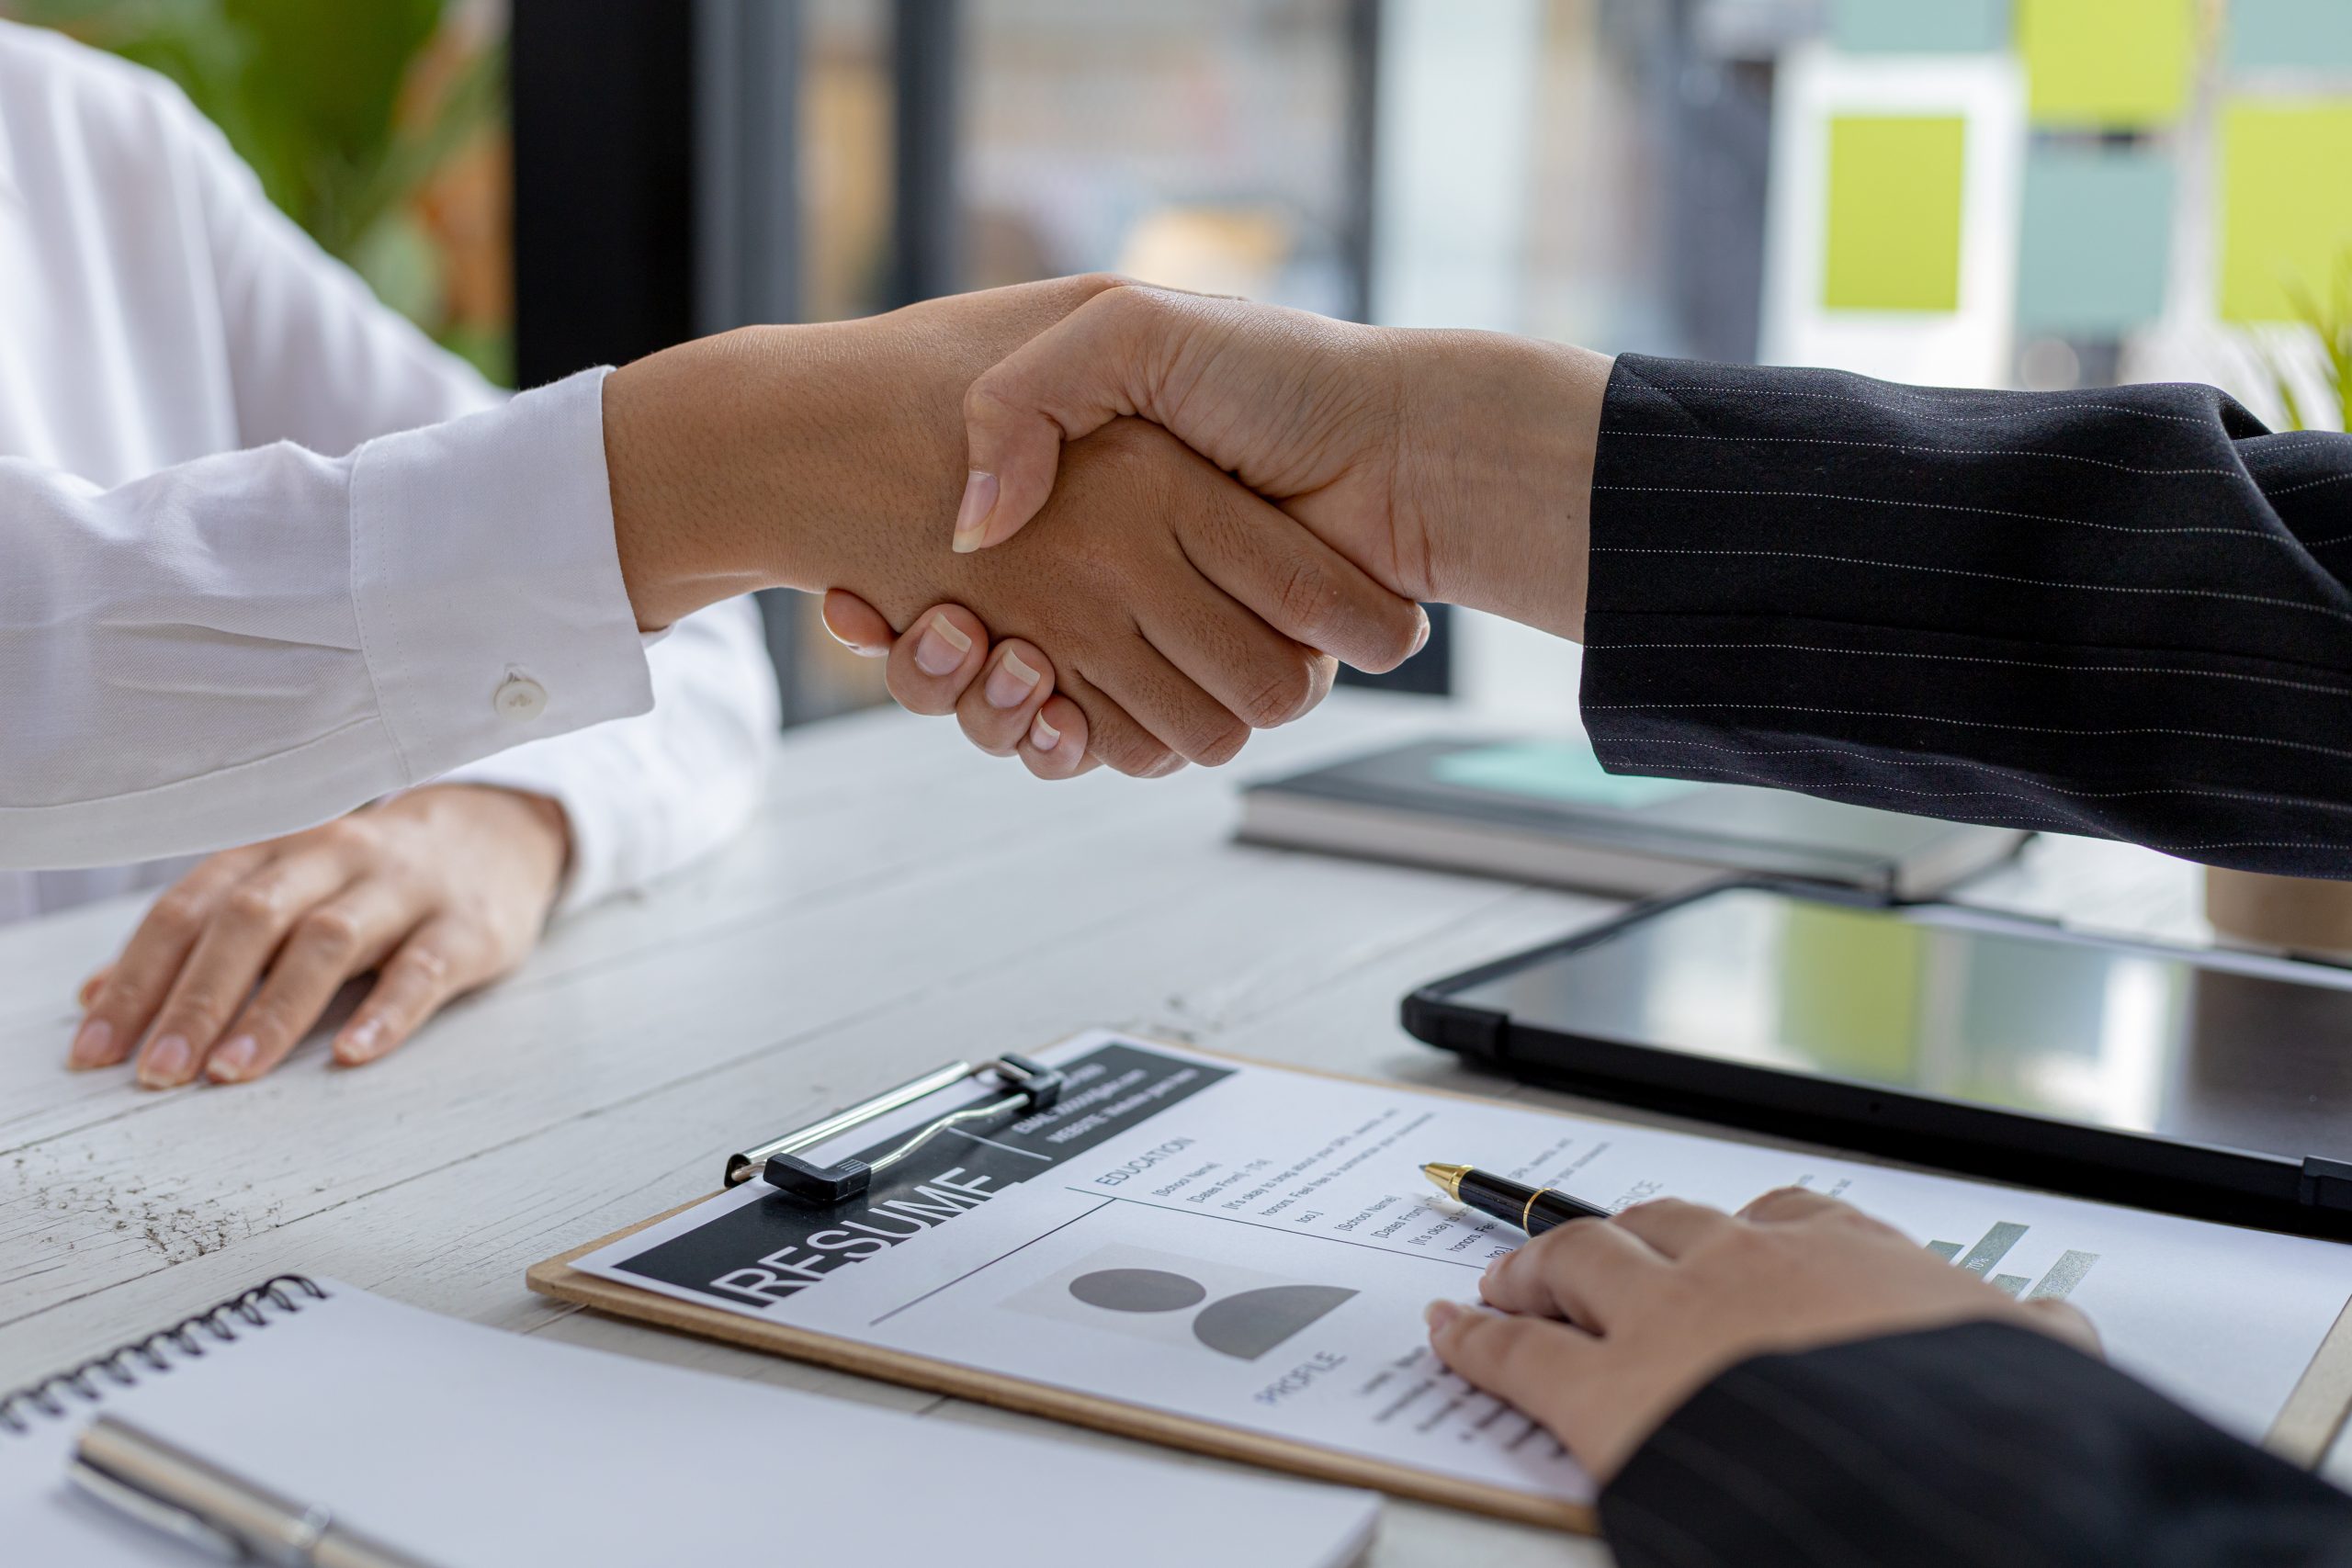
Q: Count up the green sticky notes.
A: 3